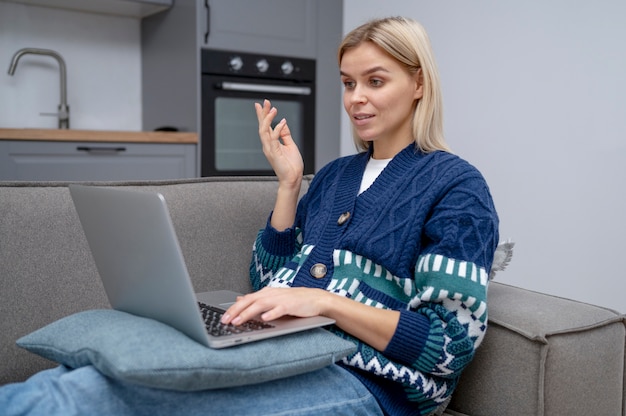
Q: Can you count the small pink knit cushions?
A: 0